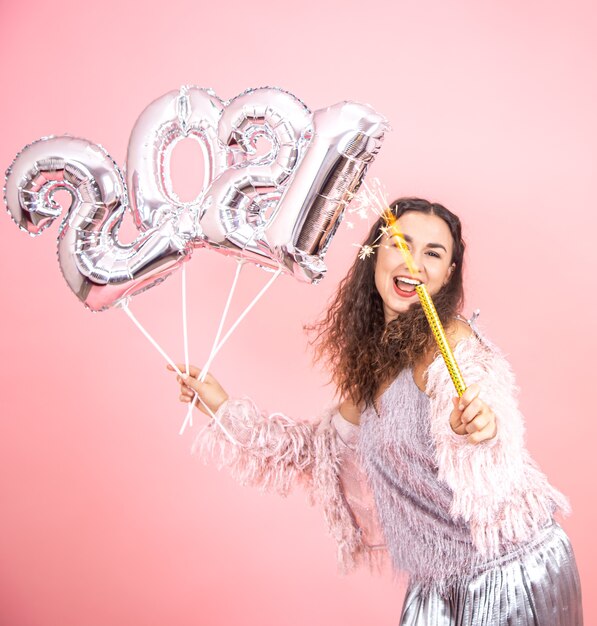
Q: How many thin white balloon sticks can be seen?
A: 4